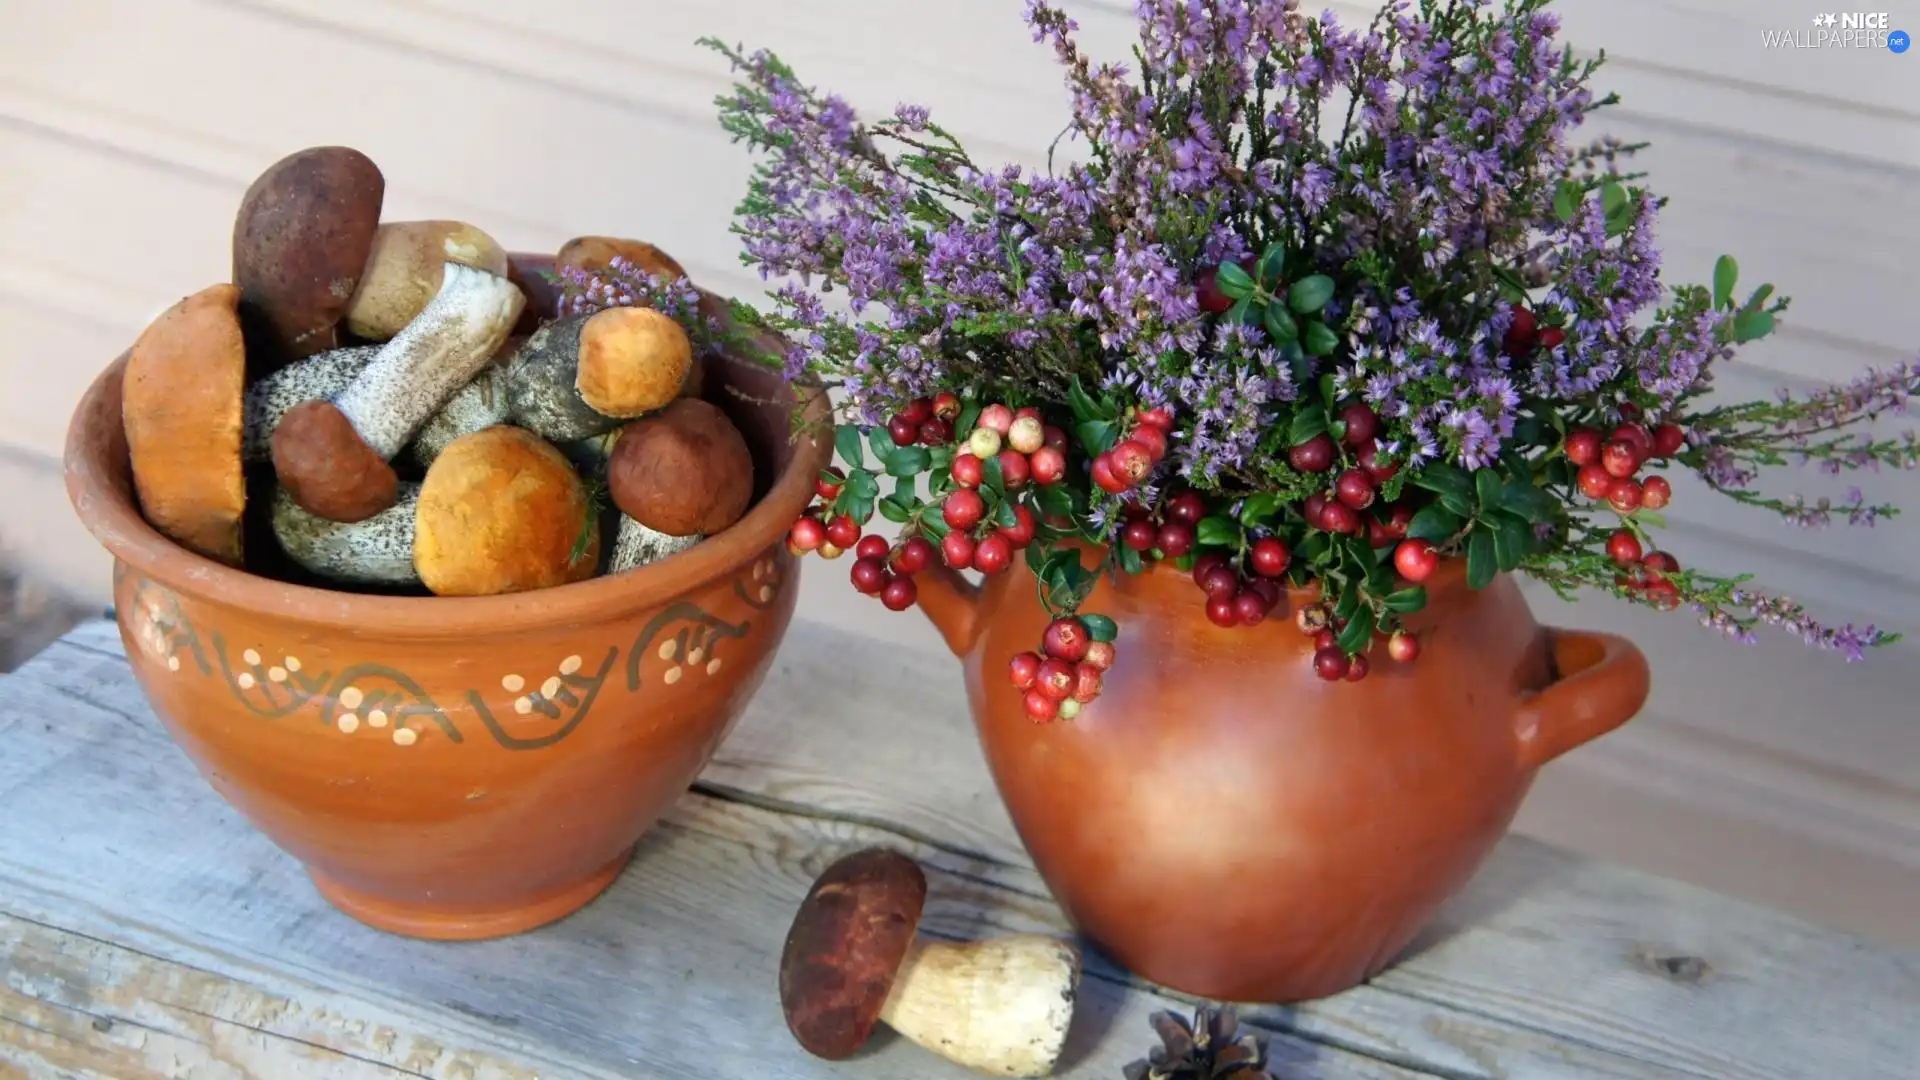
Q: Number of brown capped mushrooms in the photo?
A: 4